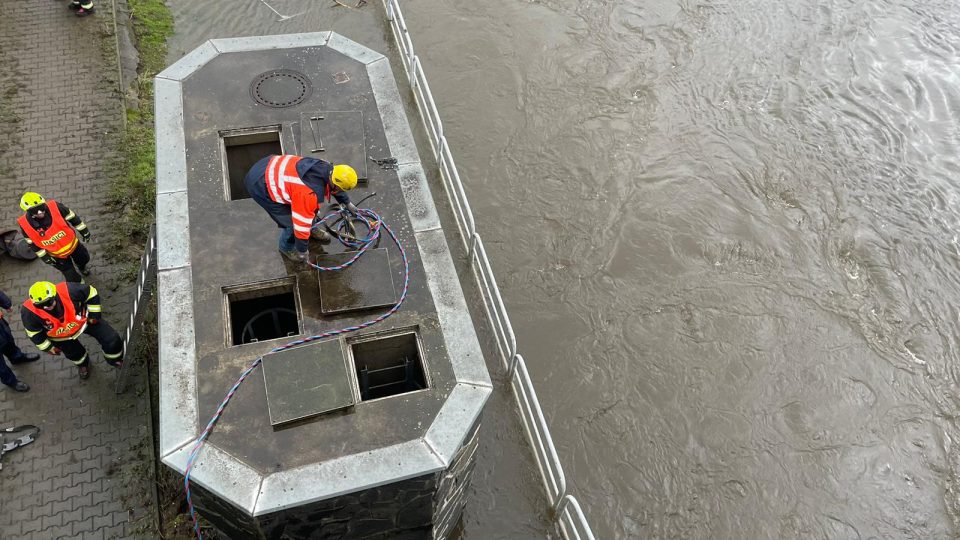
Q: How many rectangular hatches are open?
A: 3